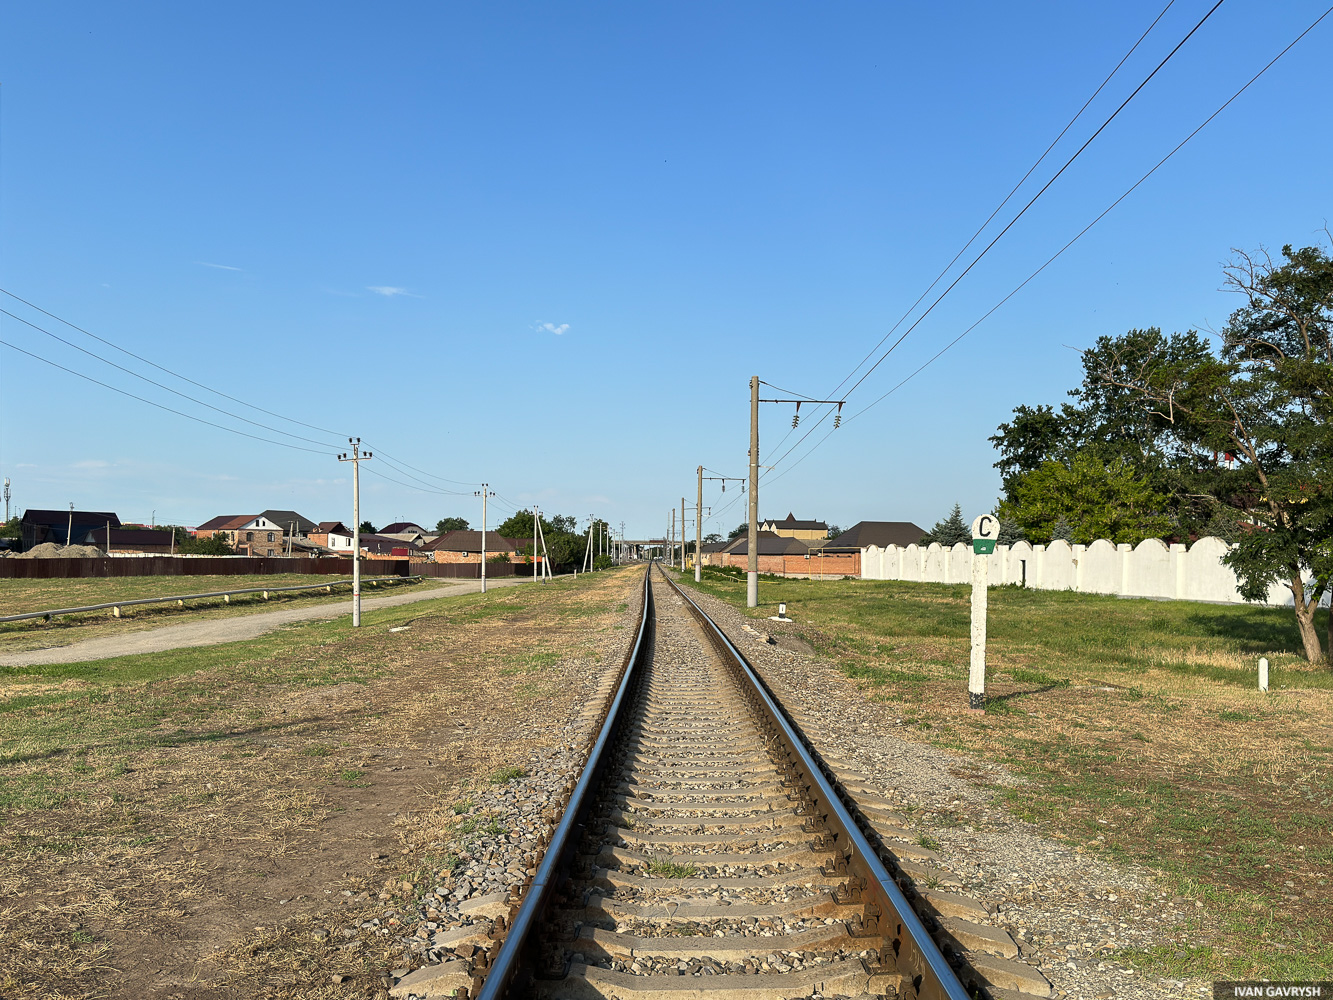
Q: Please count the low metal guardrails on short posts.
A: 1